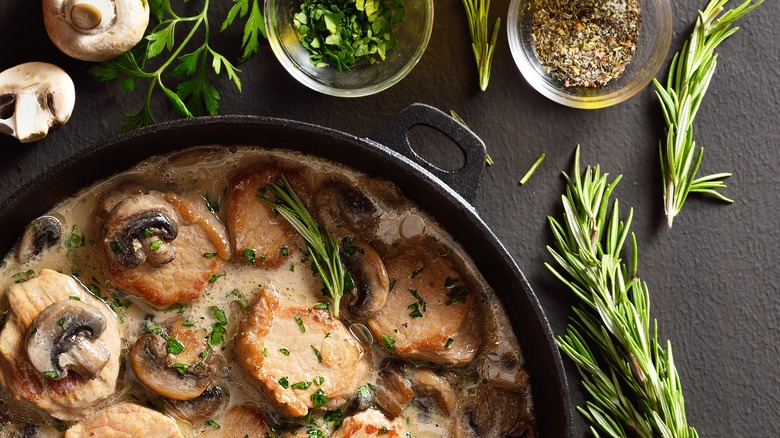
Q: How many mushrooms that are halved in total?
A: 1